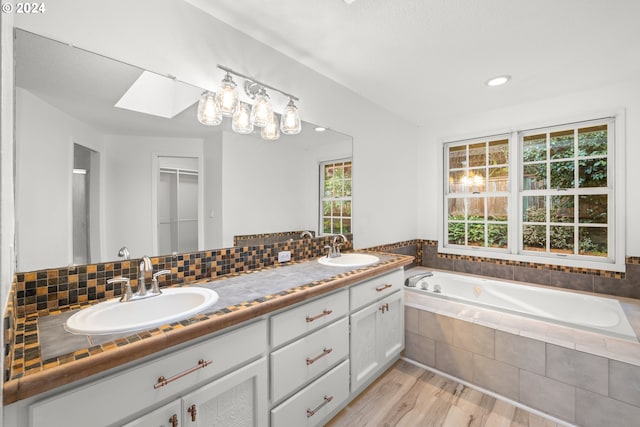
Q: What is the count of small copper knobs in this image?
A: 4